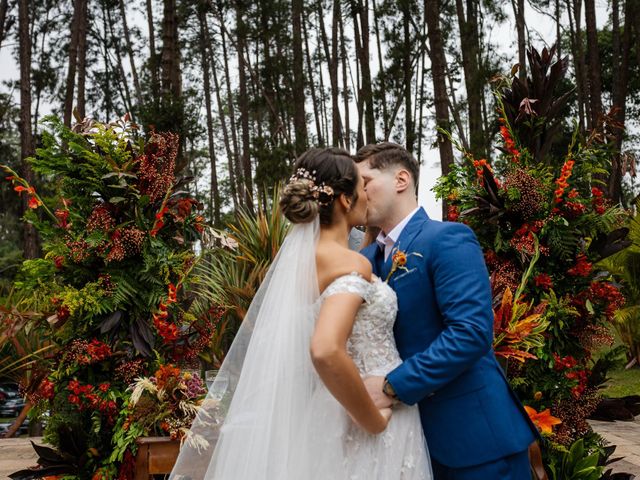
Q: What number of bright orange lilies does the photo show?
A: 1